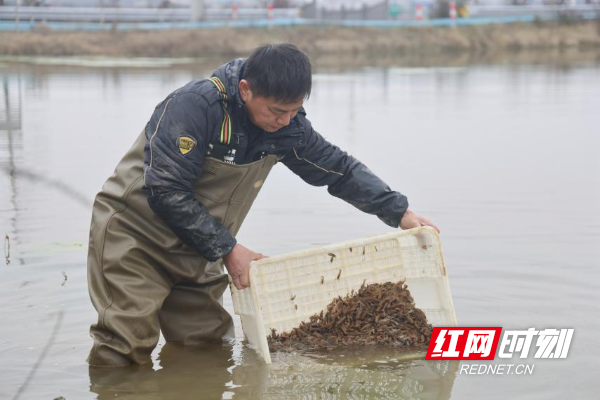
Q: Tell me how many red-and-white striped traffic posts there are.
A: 4